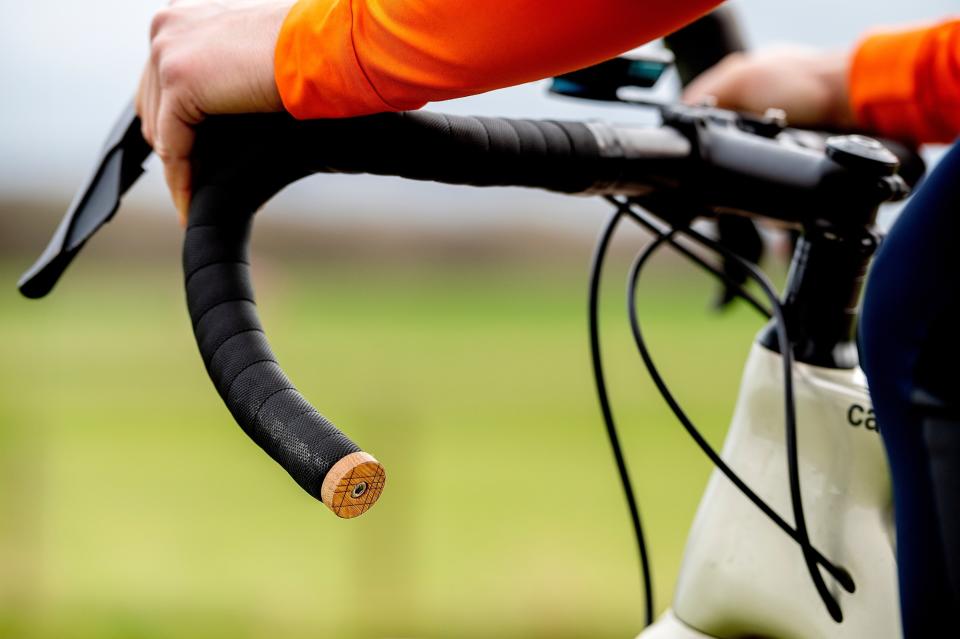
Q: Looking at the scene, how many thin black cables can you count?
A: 4